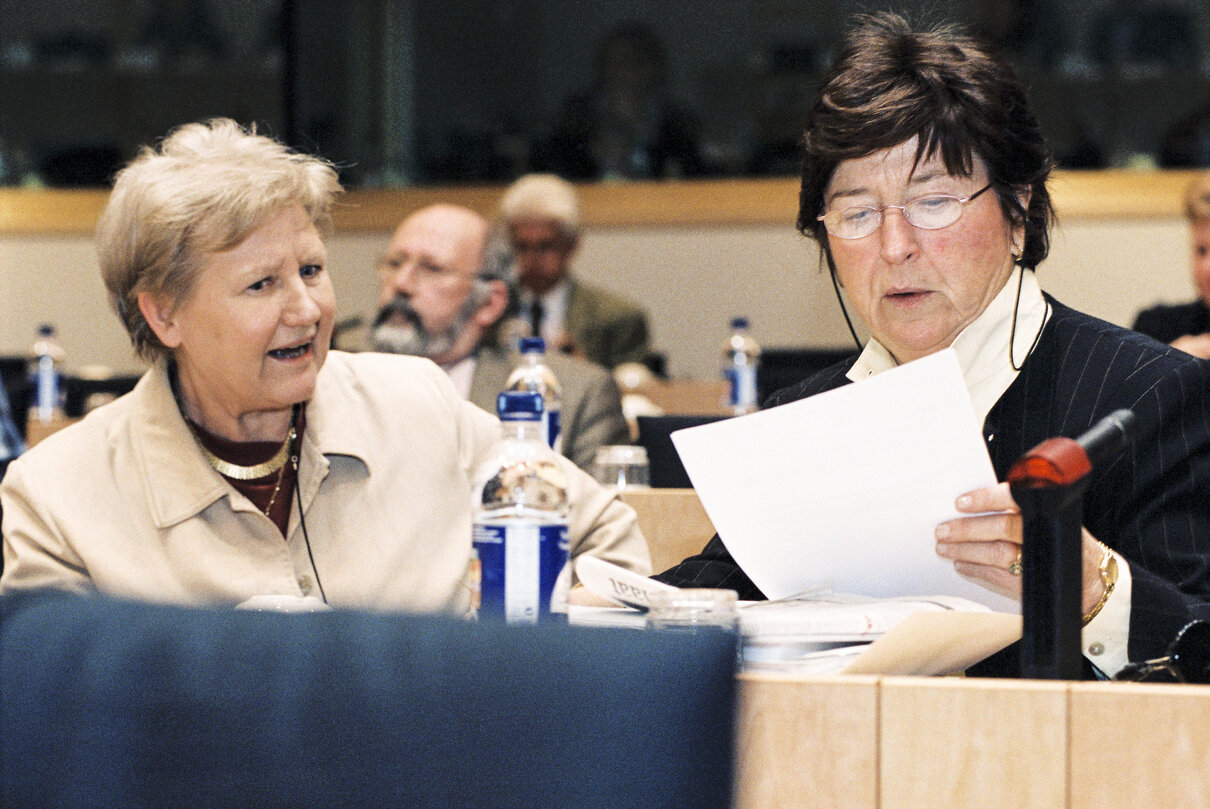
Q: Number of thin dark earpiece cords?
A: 3